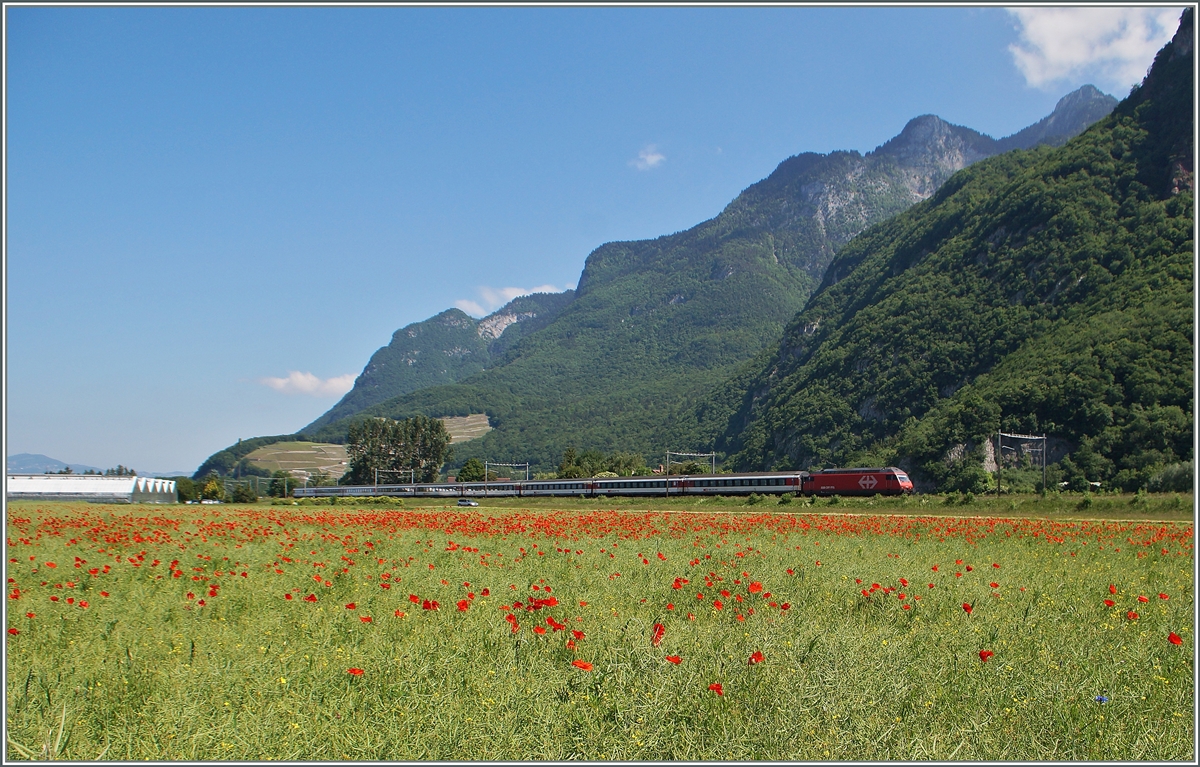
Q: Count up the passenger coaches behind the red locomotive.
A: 9